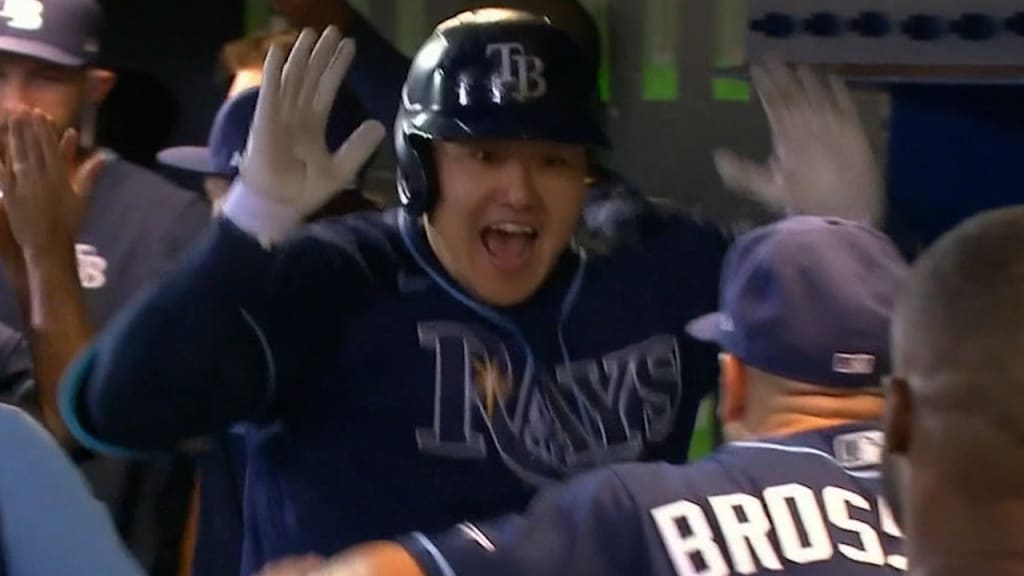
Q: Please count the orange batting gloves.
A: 0